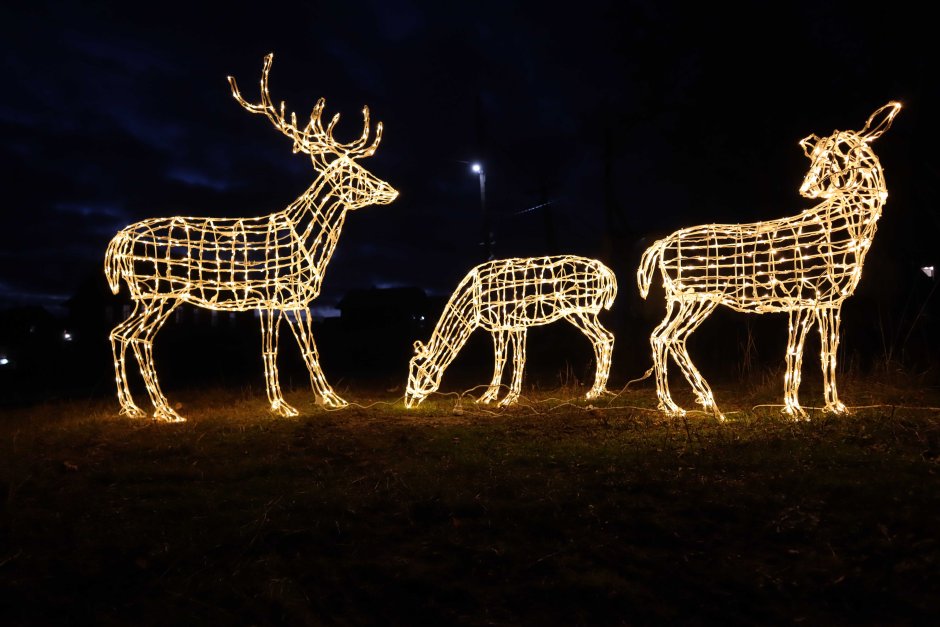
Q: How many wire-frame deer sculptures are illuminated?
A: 3